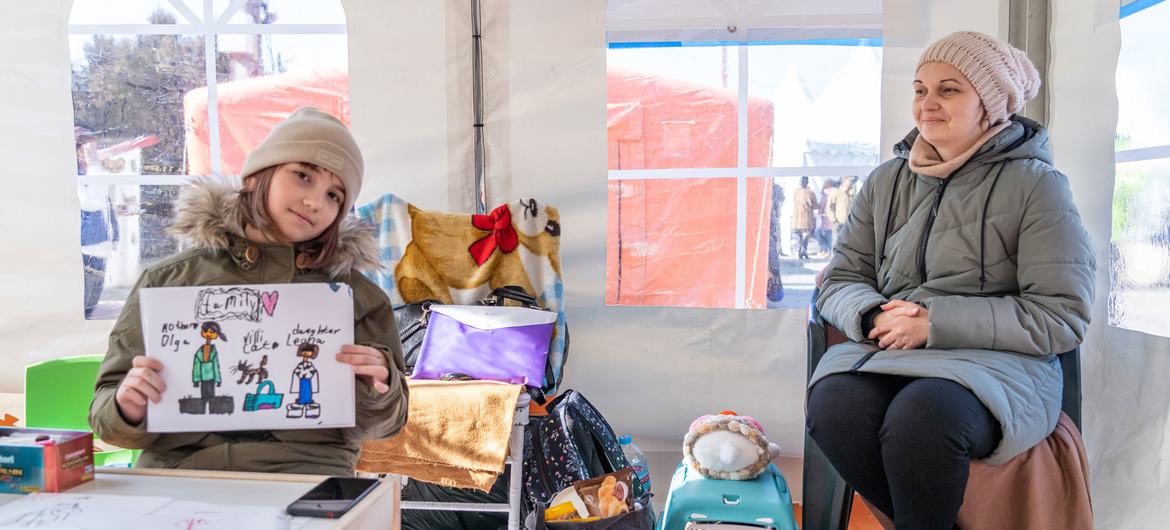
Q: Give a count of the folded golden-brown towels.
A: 1